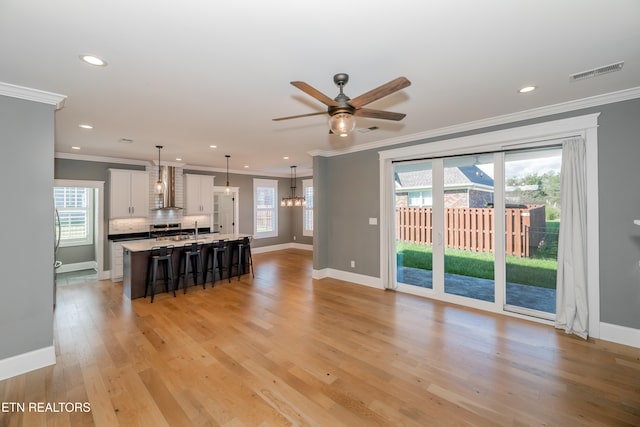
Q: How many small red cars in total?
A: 0